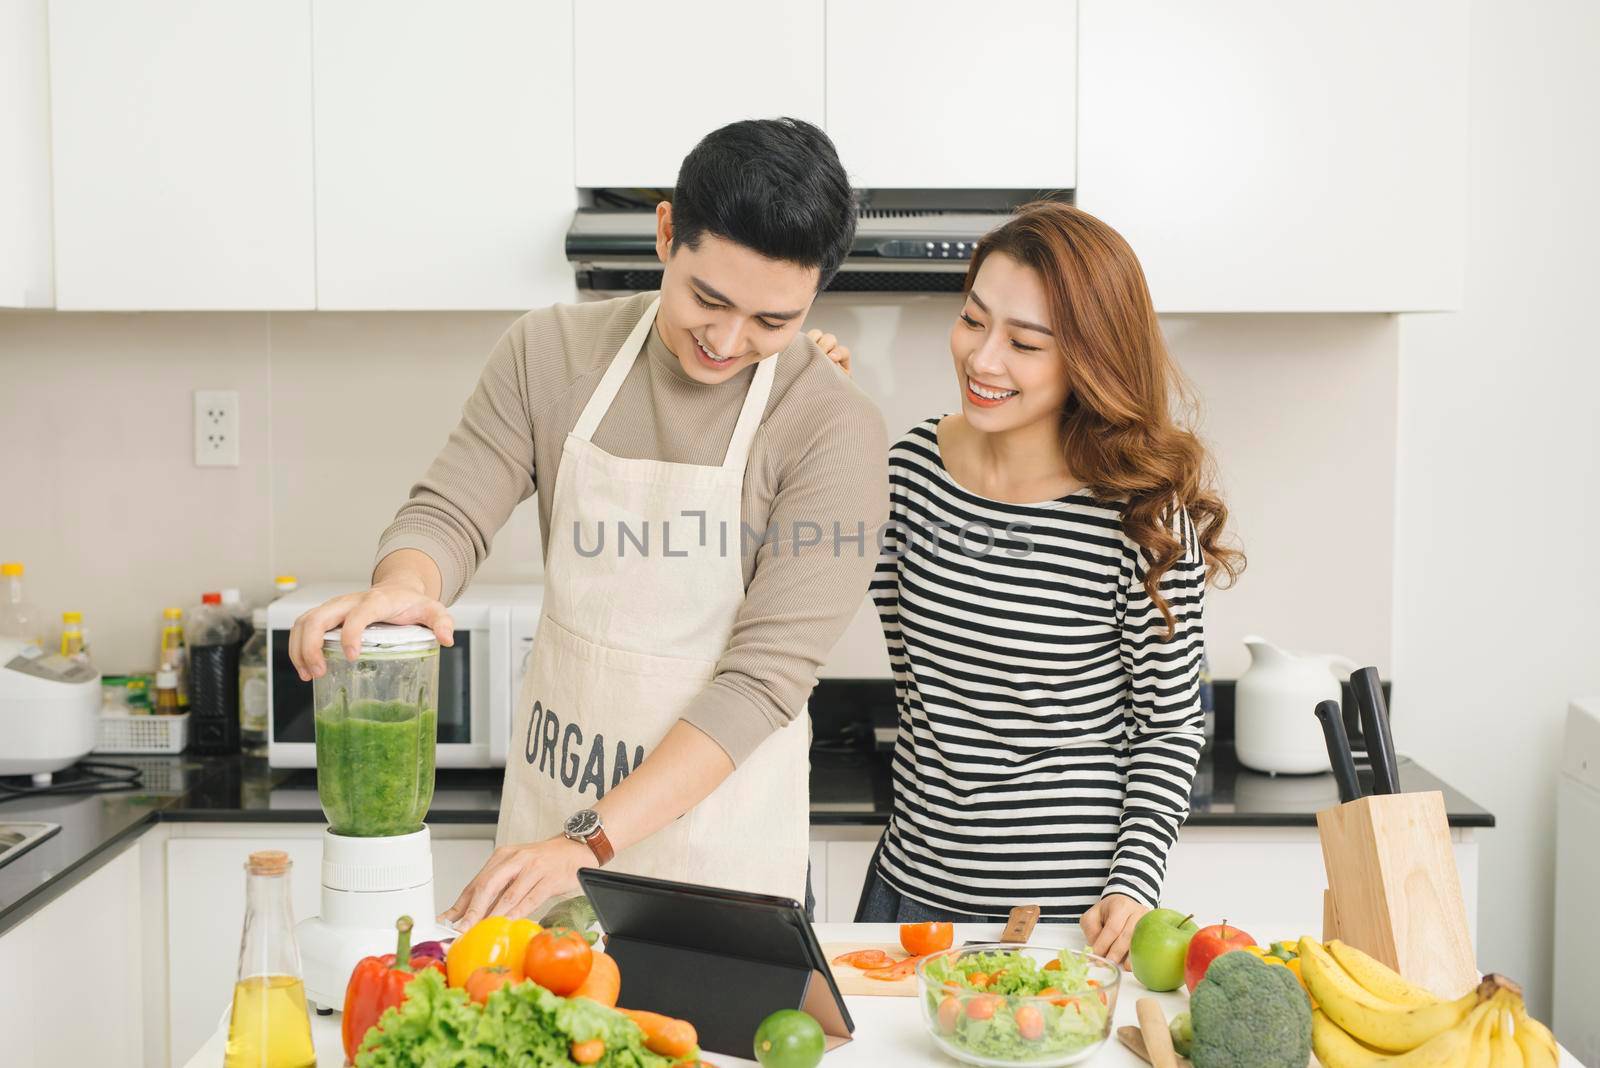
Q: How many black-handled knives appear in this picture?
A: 2